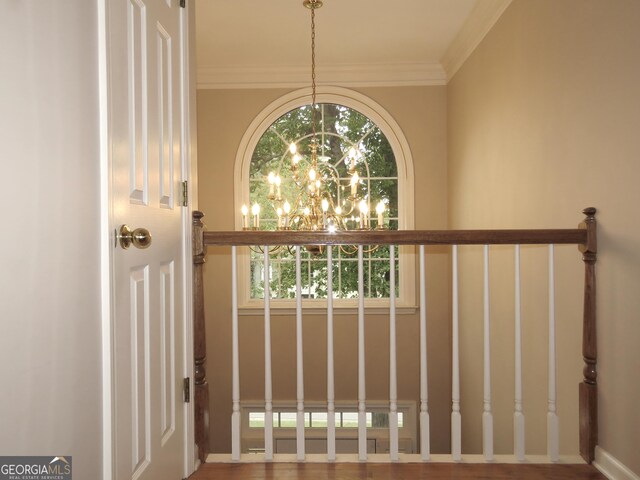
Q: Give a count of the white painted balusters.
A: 11